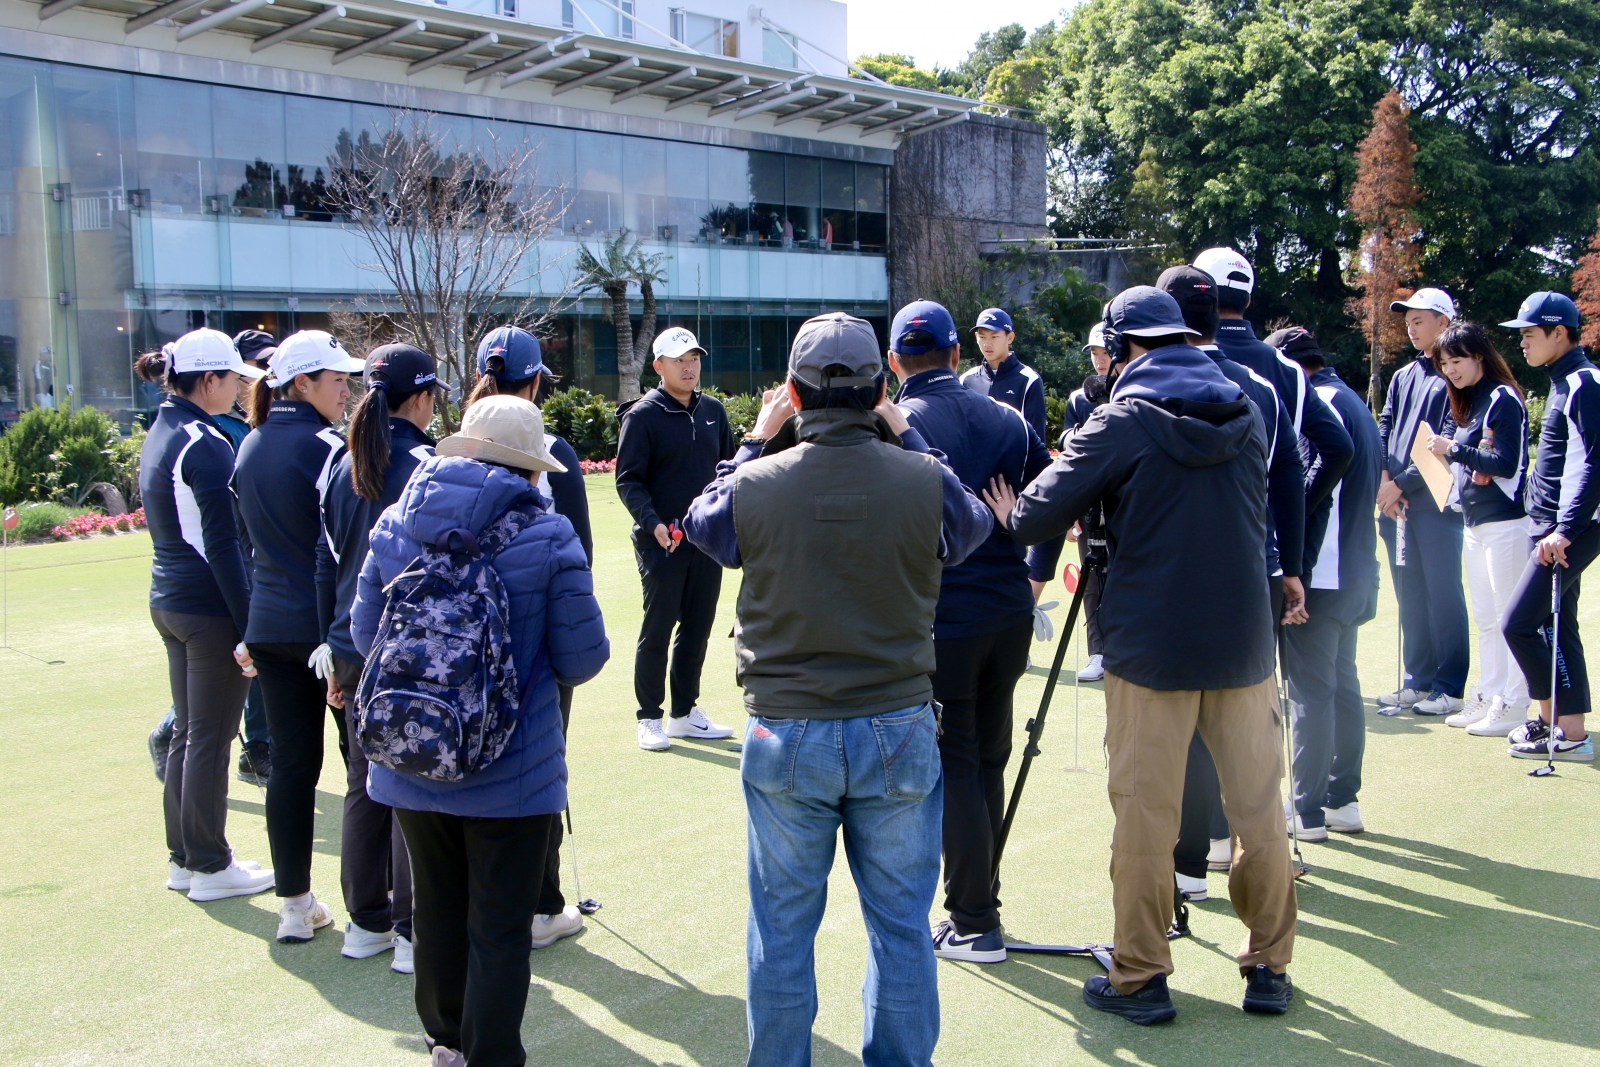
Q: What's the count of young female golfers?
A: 4